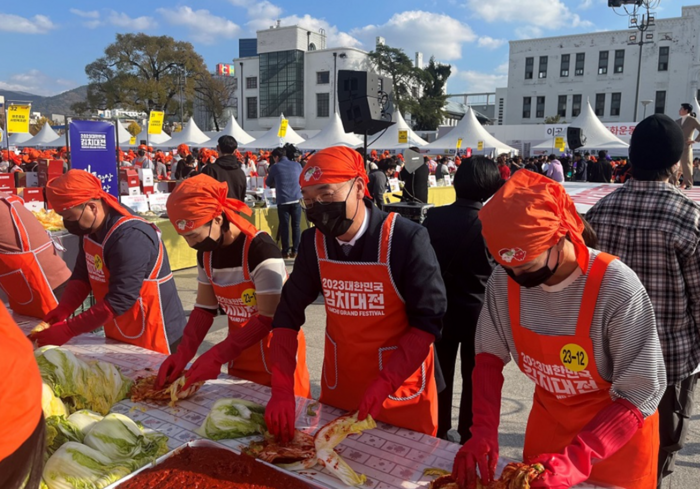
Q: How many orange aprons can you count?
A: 5